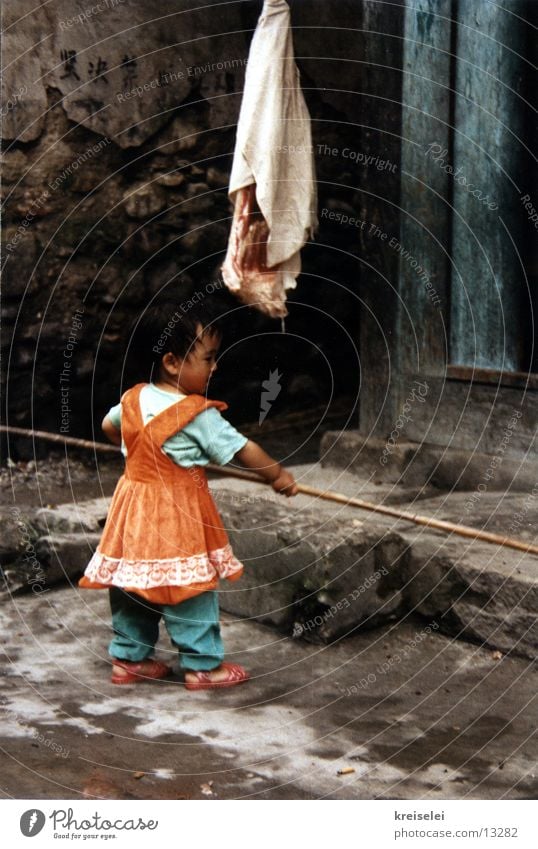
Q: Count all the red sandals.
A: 2